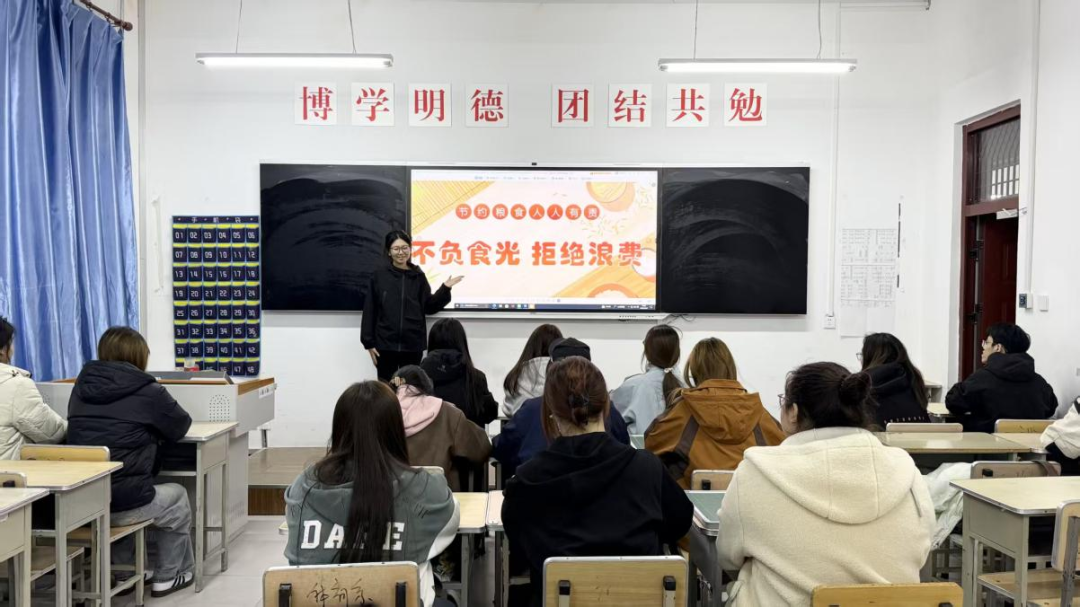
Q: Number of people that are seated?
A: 14